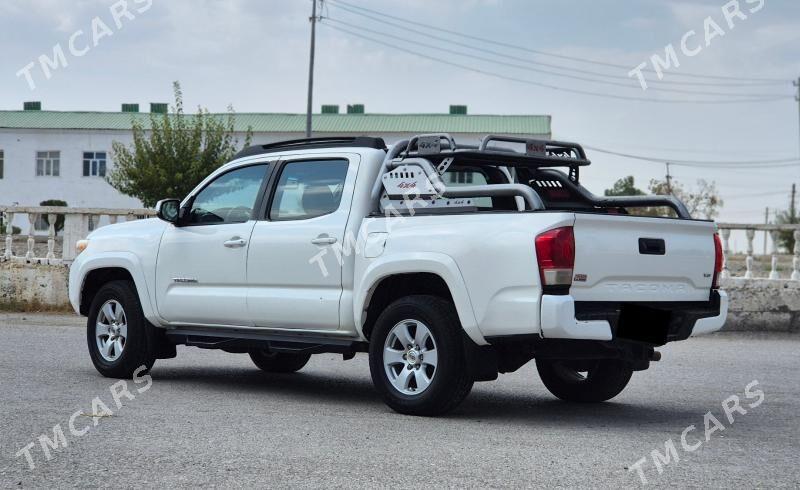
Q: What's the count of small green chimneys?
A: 6